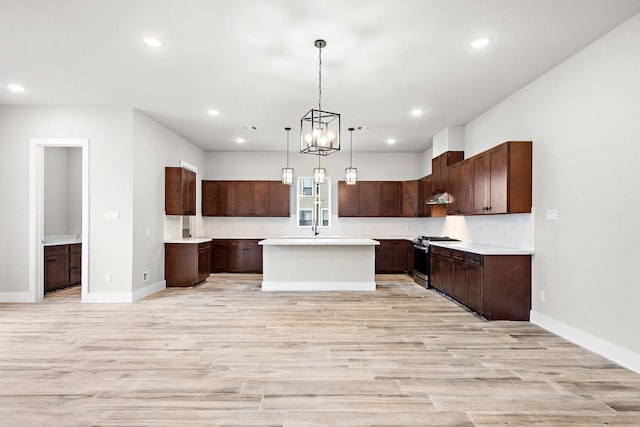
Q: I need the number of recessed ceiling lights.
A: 7